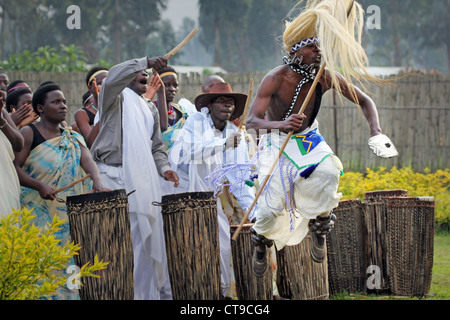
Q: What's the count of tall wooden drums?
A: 7